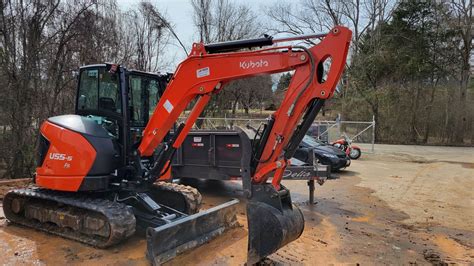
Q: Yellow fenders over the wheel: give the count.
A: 0